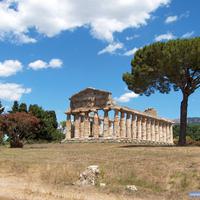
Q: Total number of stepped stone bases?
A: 1